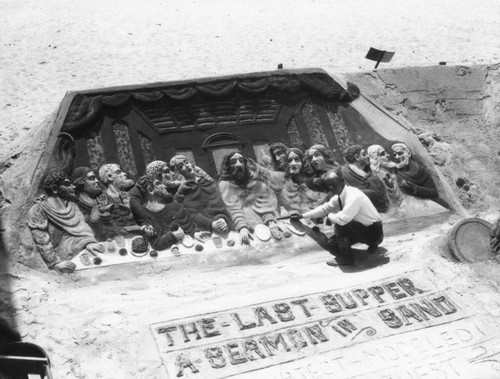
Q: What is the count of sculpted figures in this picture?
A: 13